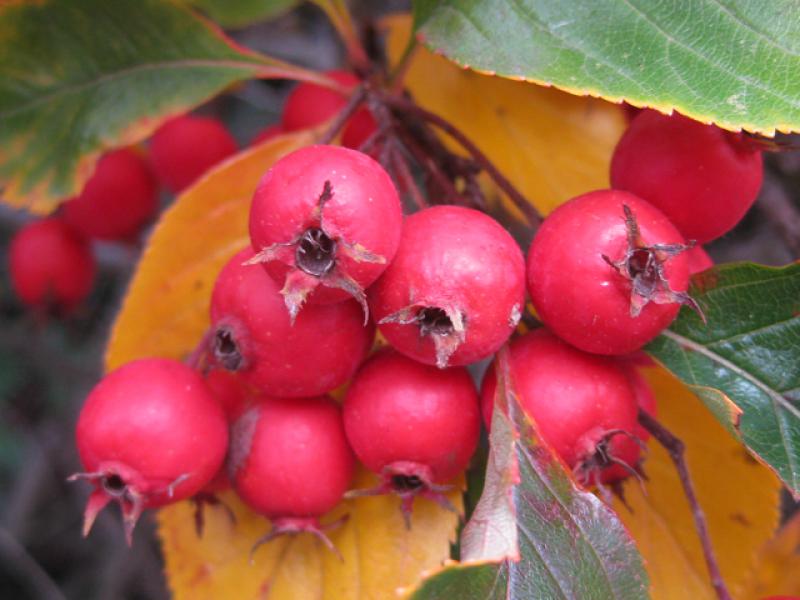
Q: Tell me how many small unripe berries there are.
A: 0